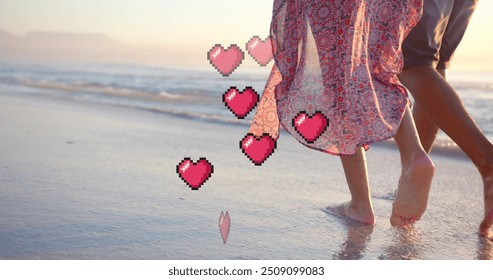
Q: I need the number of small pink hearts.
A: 7